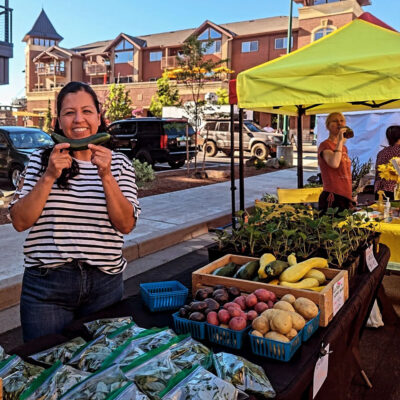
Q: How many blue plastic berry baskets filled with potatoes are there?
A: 6